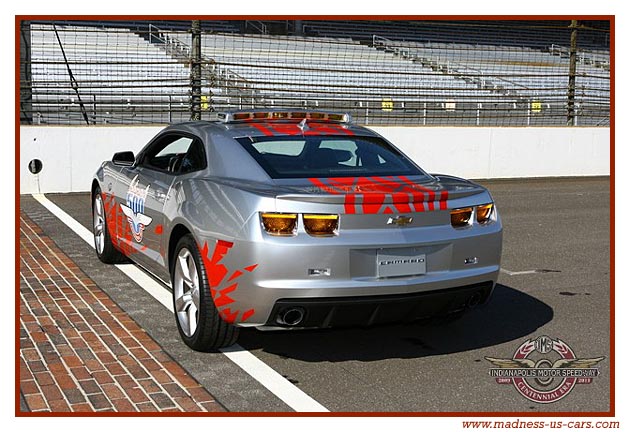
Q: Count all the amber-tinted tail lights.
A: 4